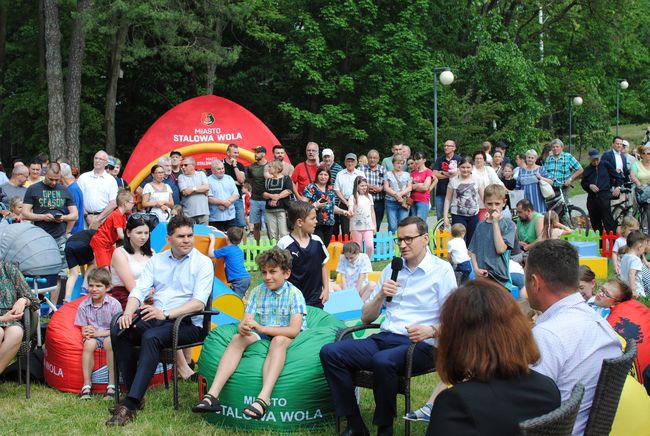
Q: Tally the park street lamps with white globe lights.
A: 3